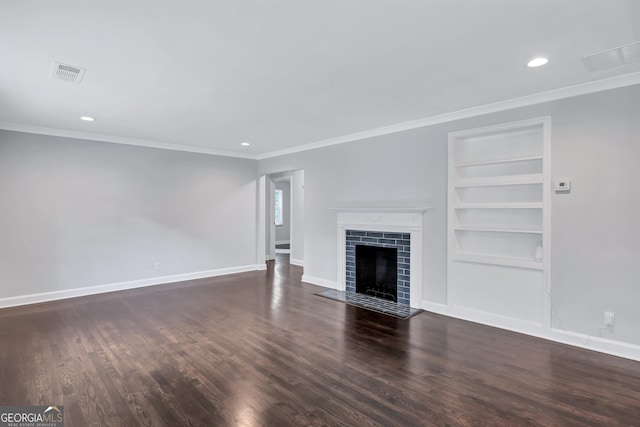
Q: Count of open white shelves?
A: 5